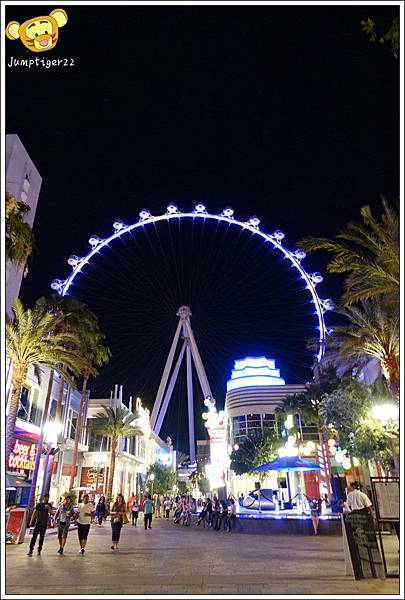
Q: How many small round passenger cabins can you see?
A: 13